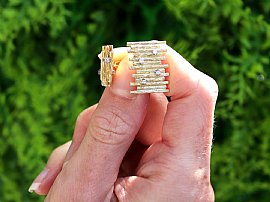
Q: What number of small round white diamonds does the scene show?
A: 5